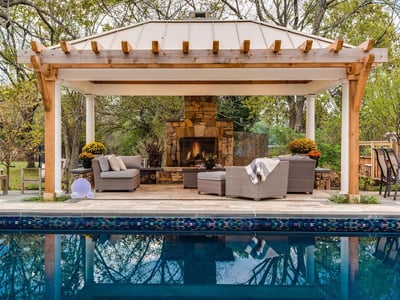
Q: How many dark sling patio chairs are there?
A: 2